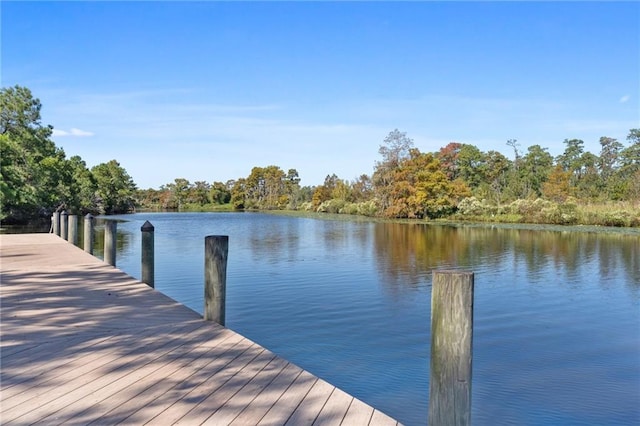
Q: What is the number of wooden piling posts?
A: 8